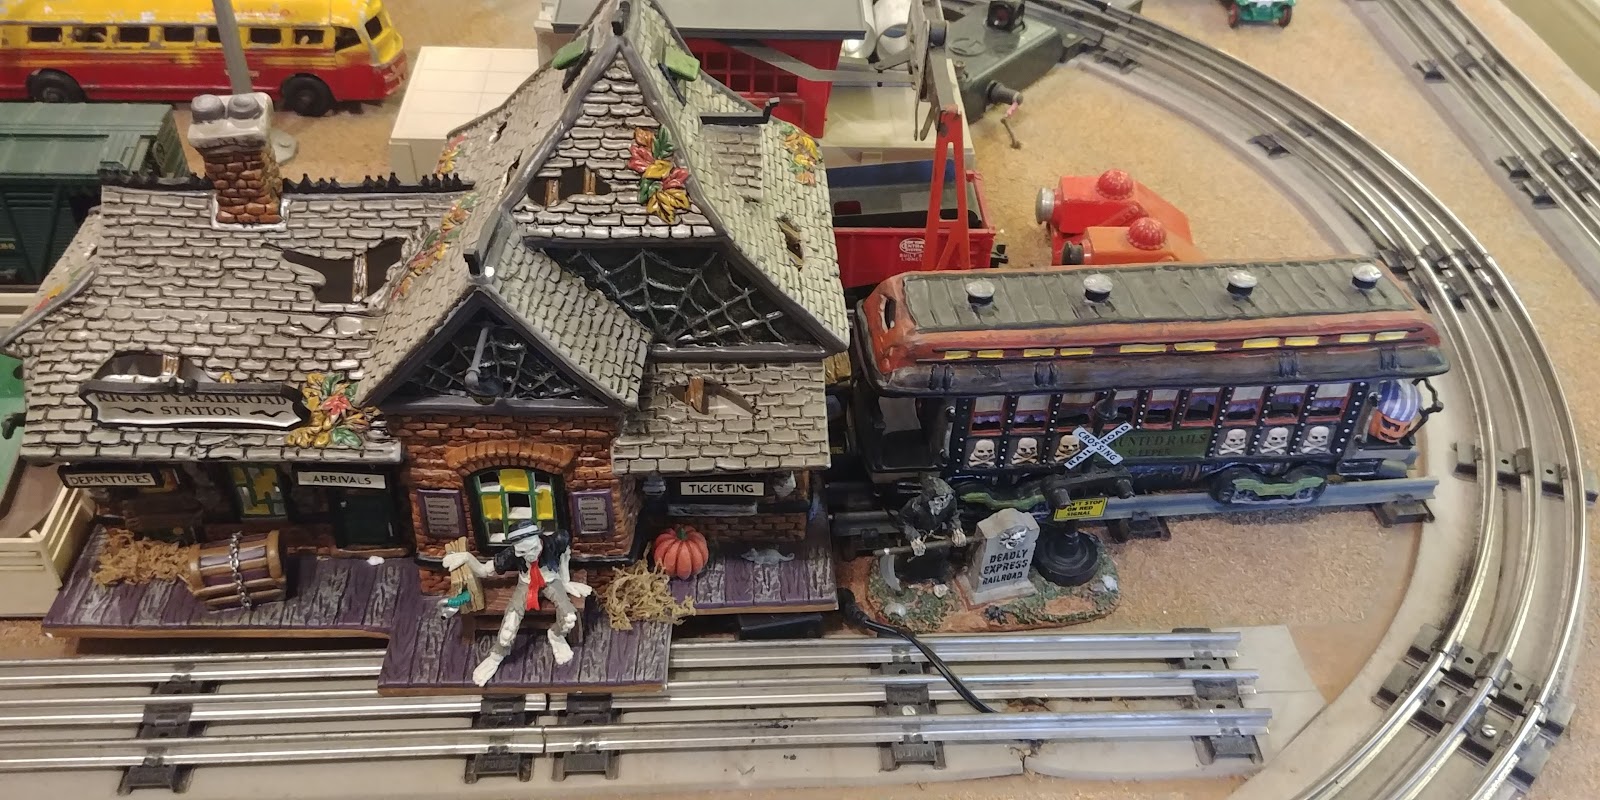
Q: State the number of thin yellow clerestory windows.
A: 10